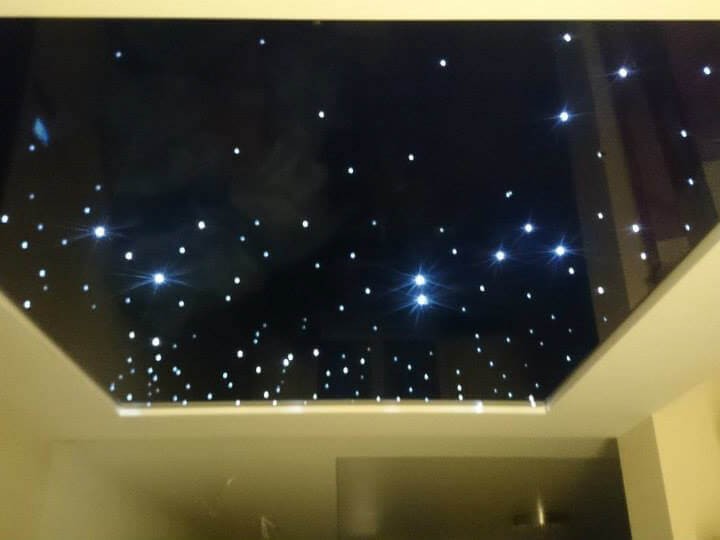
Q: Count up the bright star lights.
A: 9